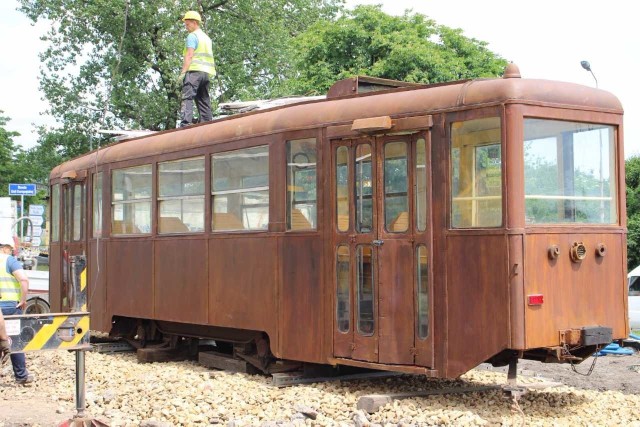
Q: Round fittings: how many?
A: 3